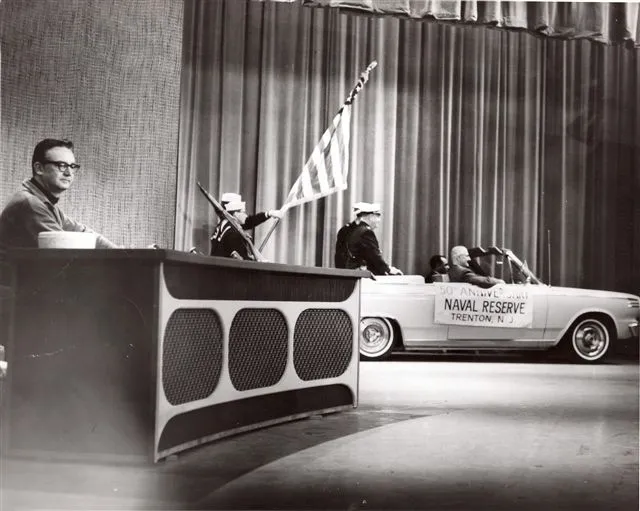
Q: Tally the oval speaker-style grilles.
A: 3